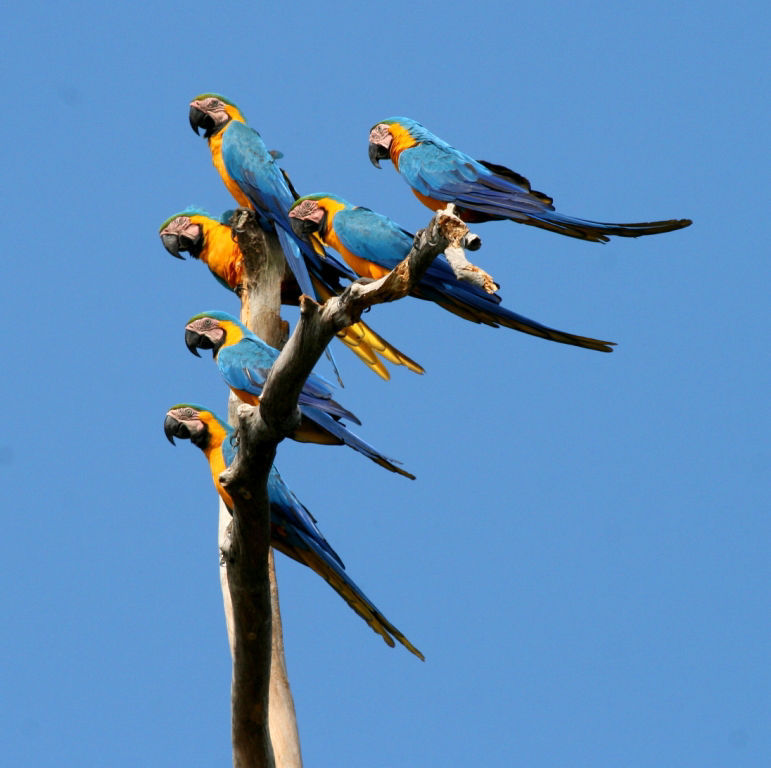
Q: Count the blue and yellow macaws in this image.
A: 6